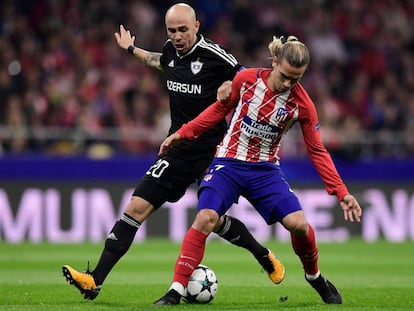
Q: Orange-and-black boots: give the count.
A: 2